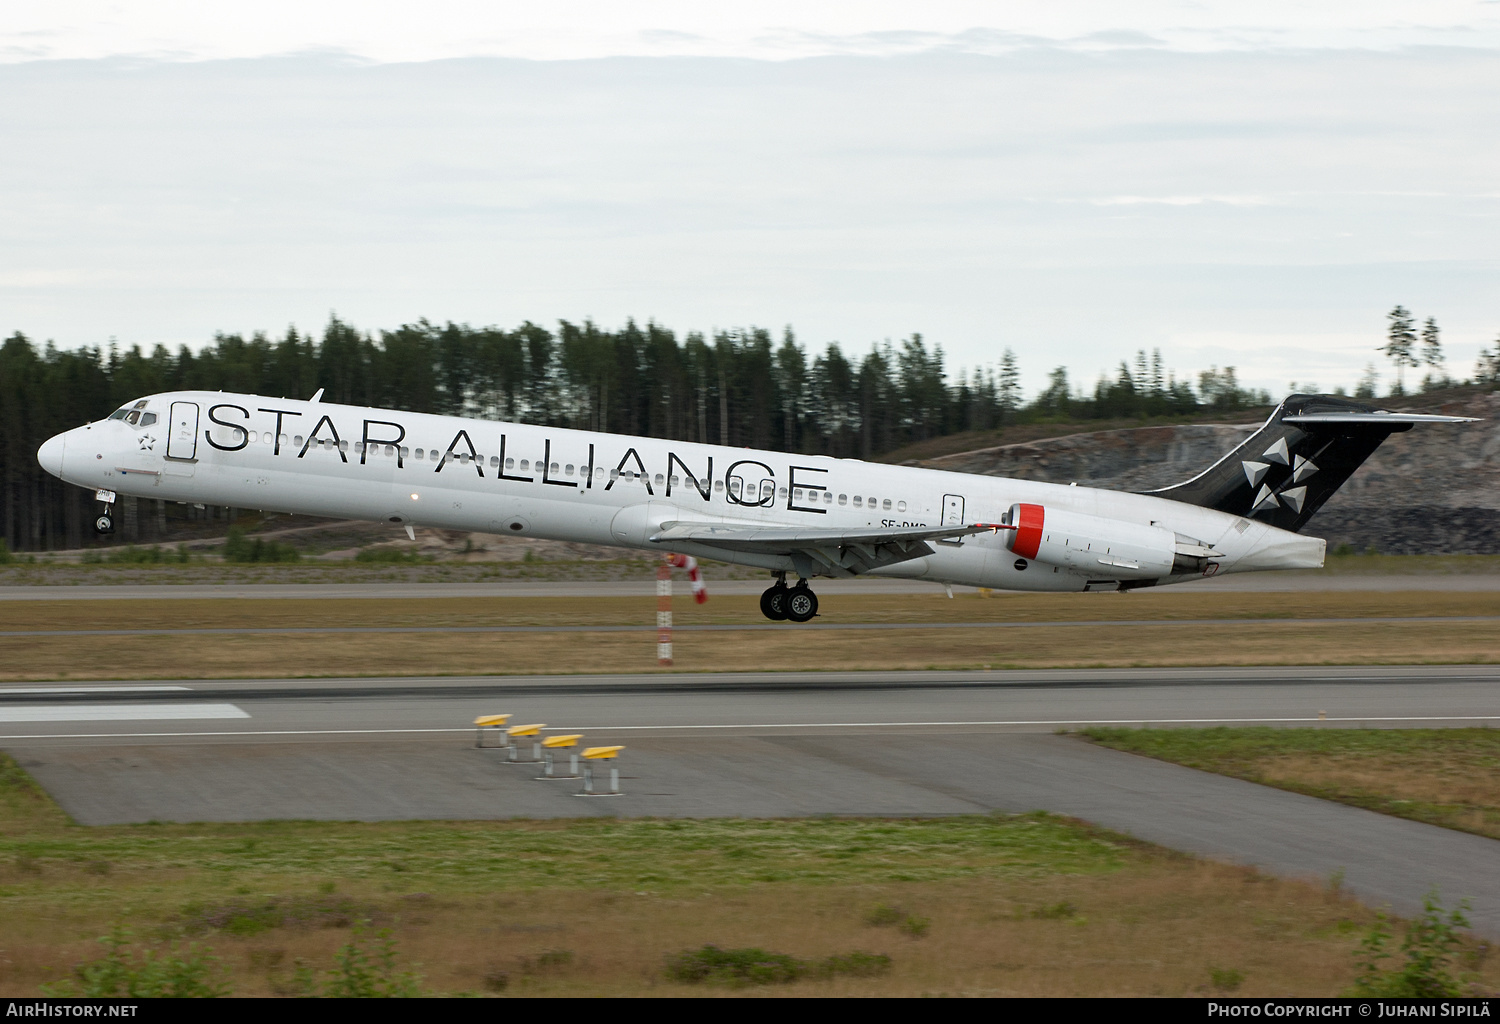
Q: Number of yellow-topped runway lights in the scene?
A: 4